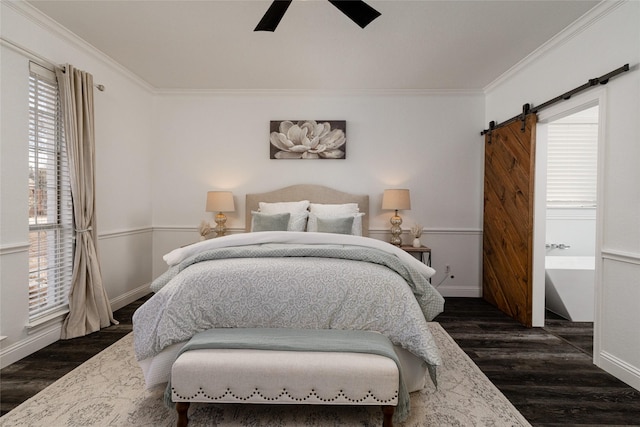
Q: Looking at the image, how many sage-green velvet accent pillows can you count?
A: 2